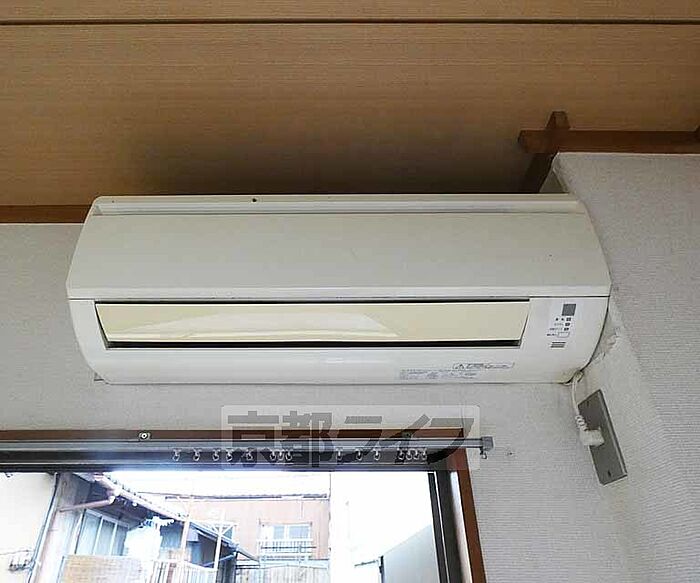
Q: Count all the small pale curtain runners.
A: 15